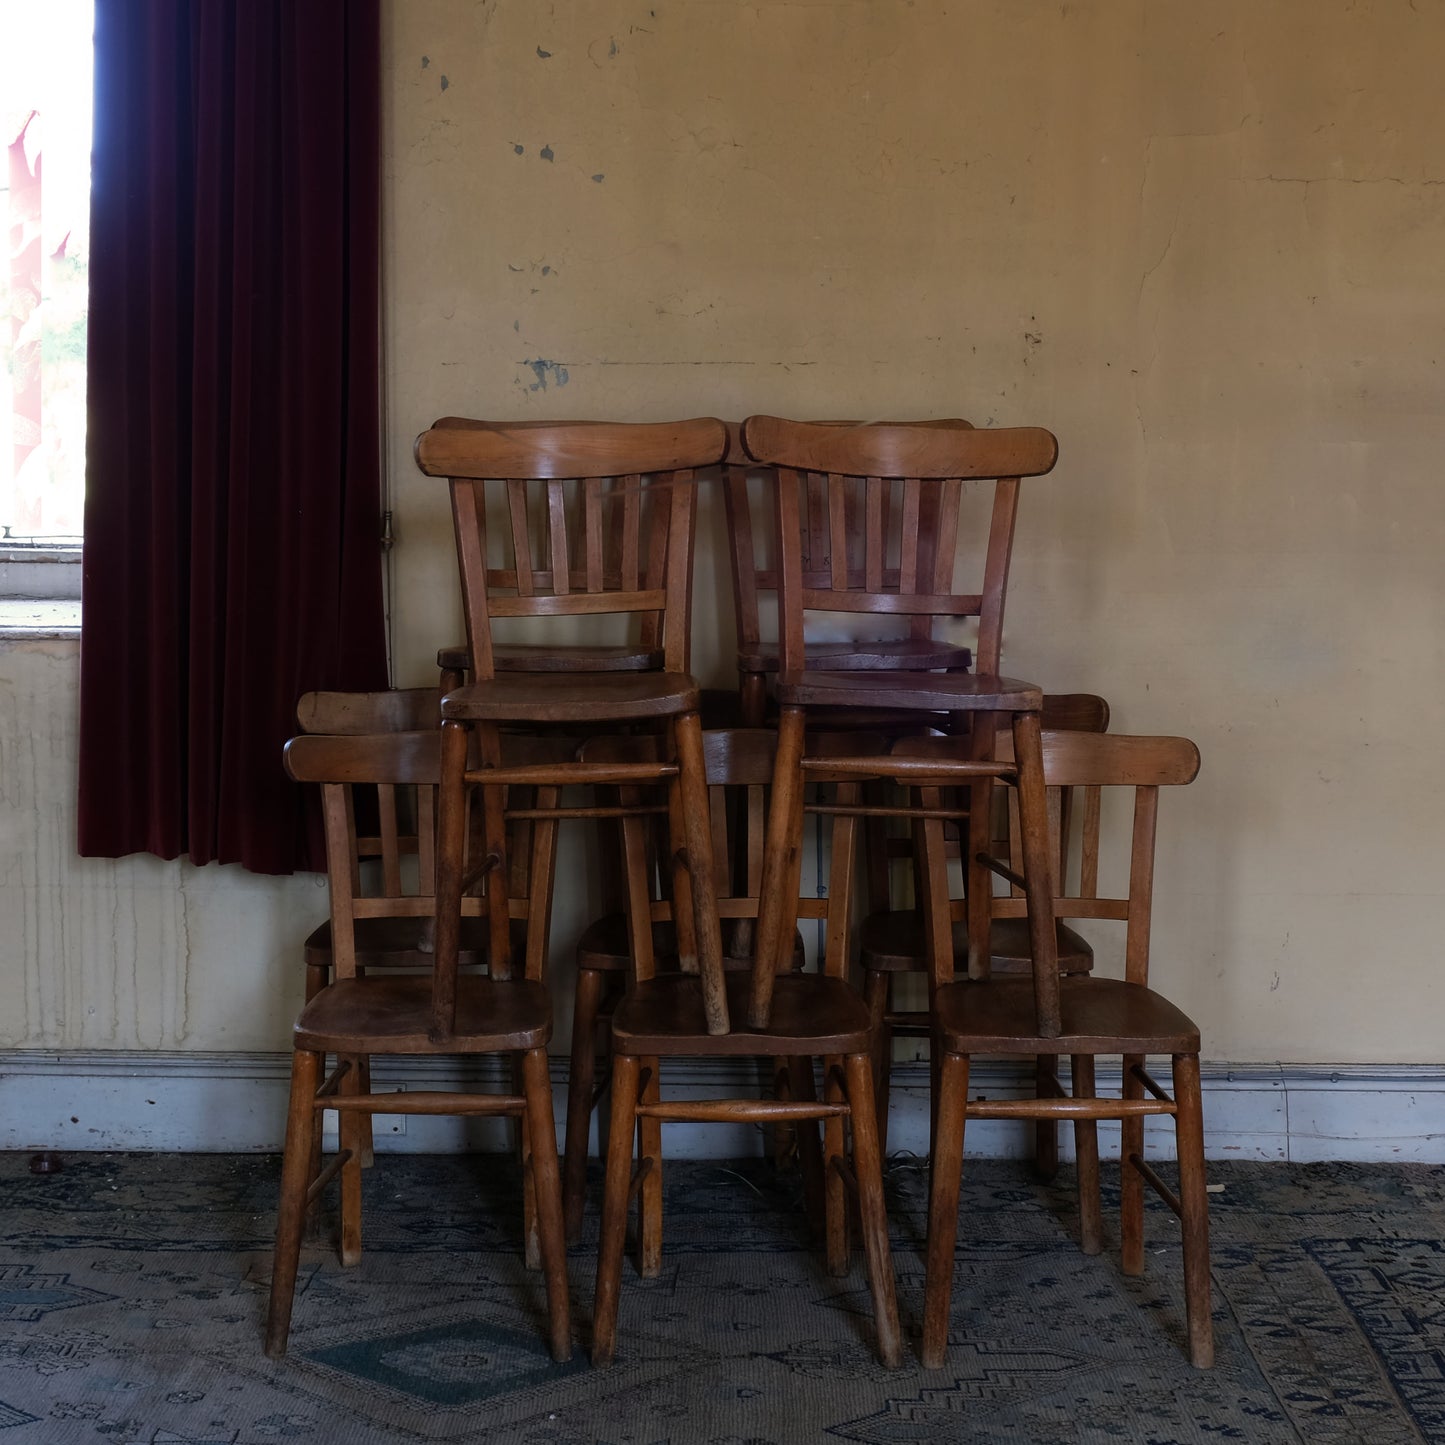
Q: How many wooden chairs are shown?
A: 10